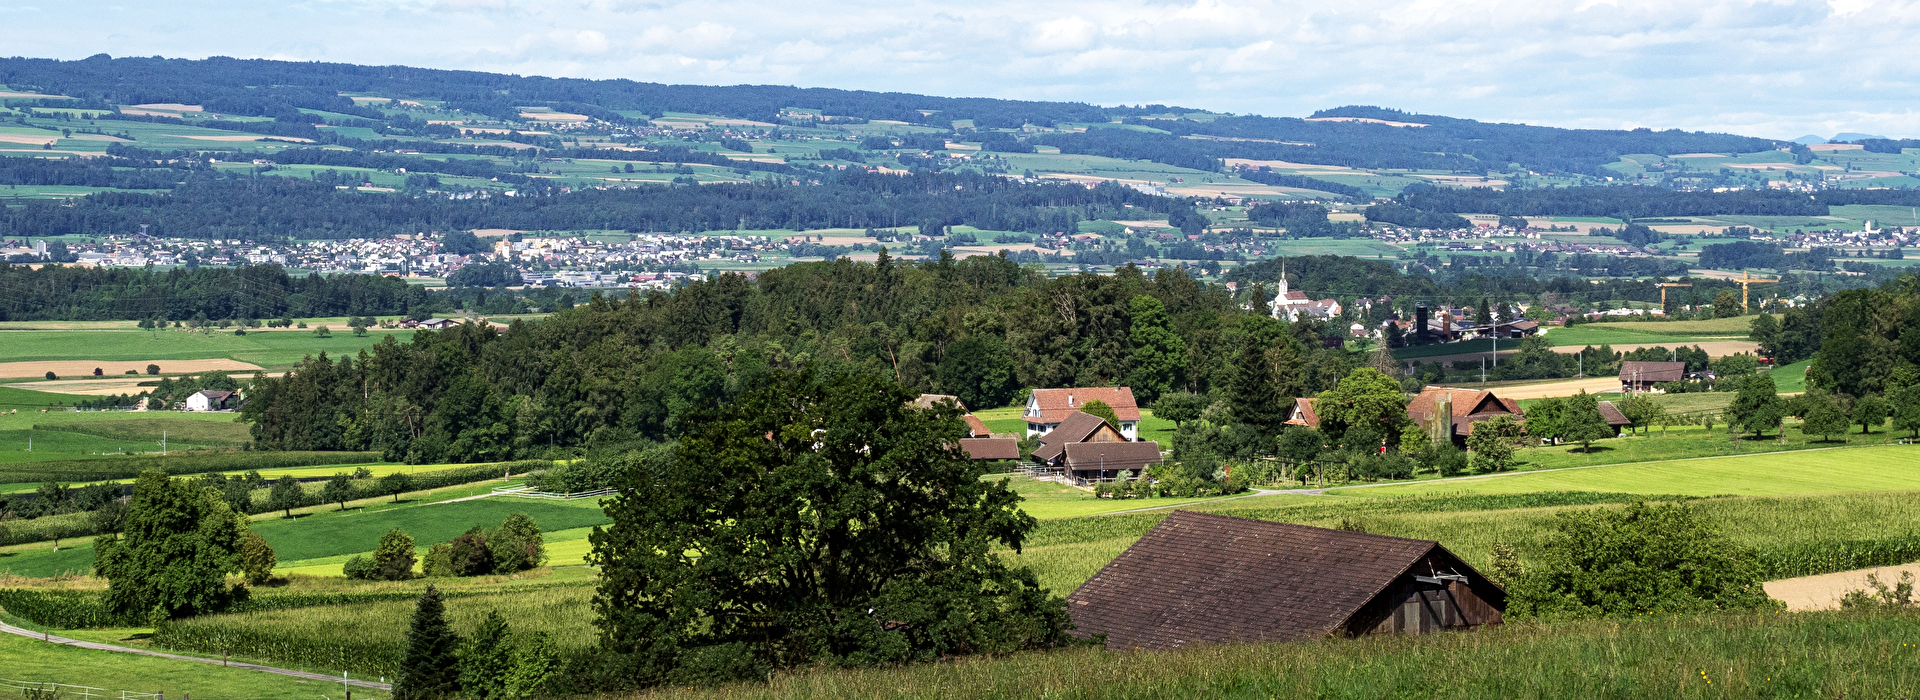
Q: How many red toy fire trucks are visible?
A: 0